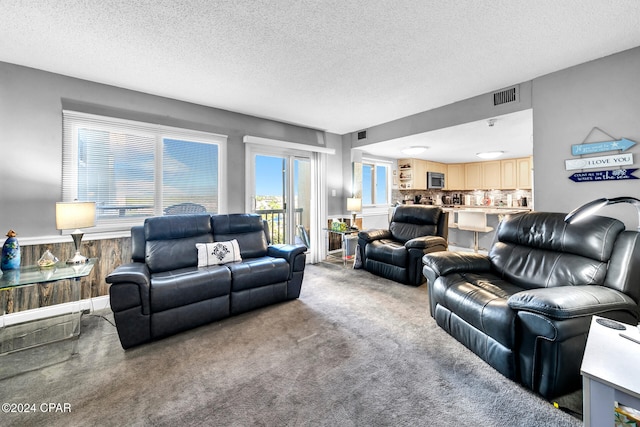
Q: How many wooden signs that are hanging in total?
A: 3